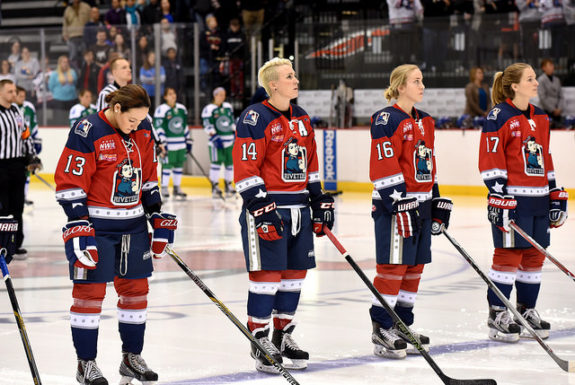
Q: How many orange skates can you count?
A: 0